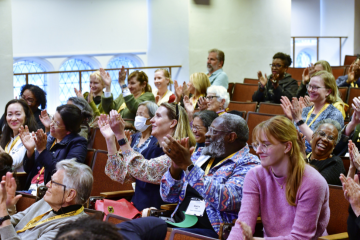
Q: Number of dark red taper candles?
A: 0